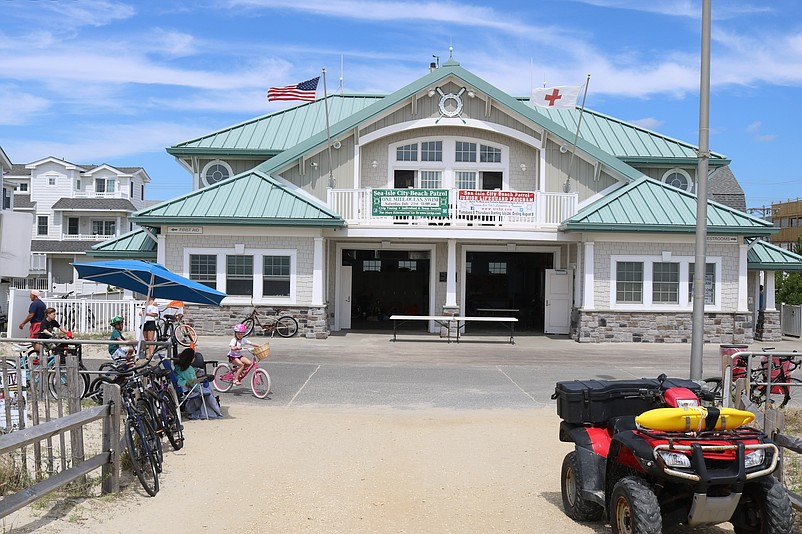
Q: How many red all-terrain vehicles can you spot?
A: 1